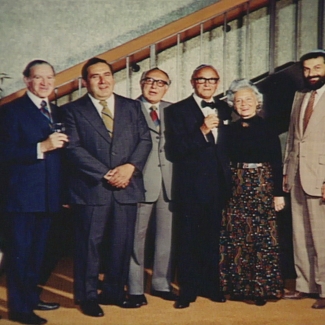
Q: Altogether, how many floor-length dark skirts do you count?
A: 1